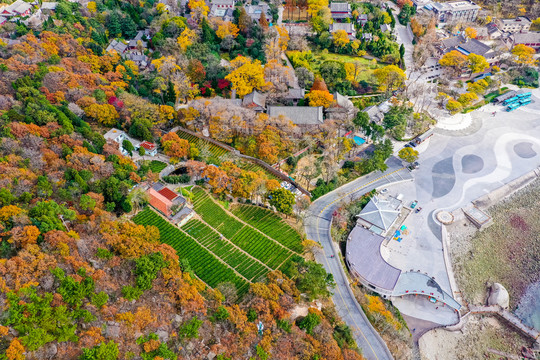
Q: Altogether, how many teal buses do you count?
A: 4